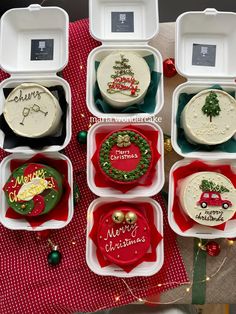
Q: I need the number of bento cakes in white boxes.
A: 7